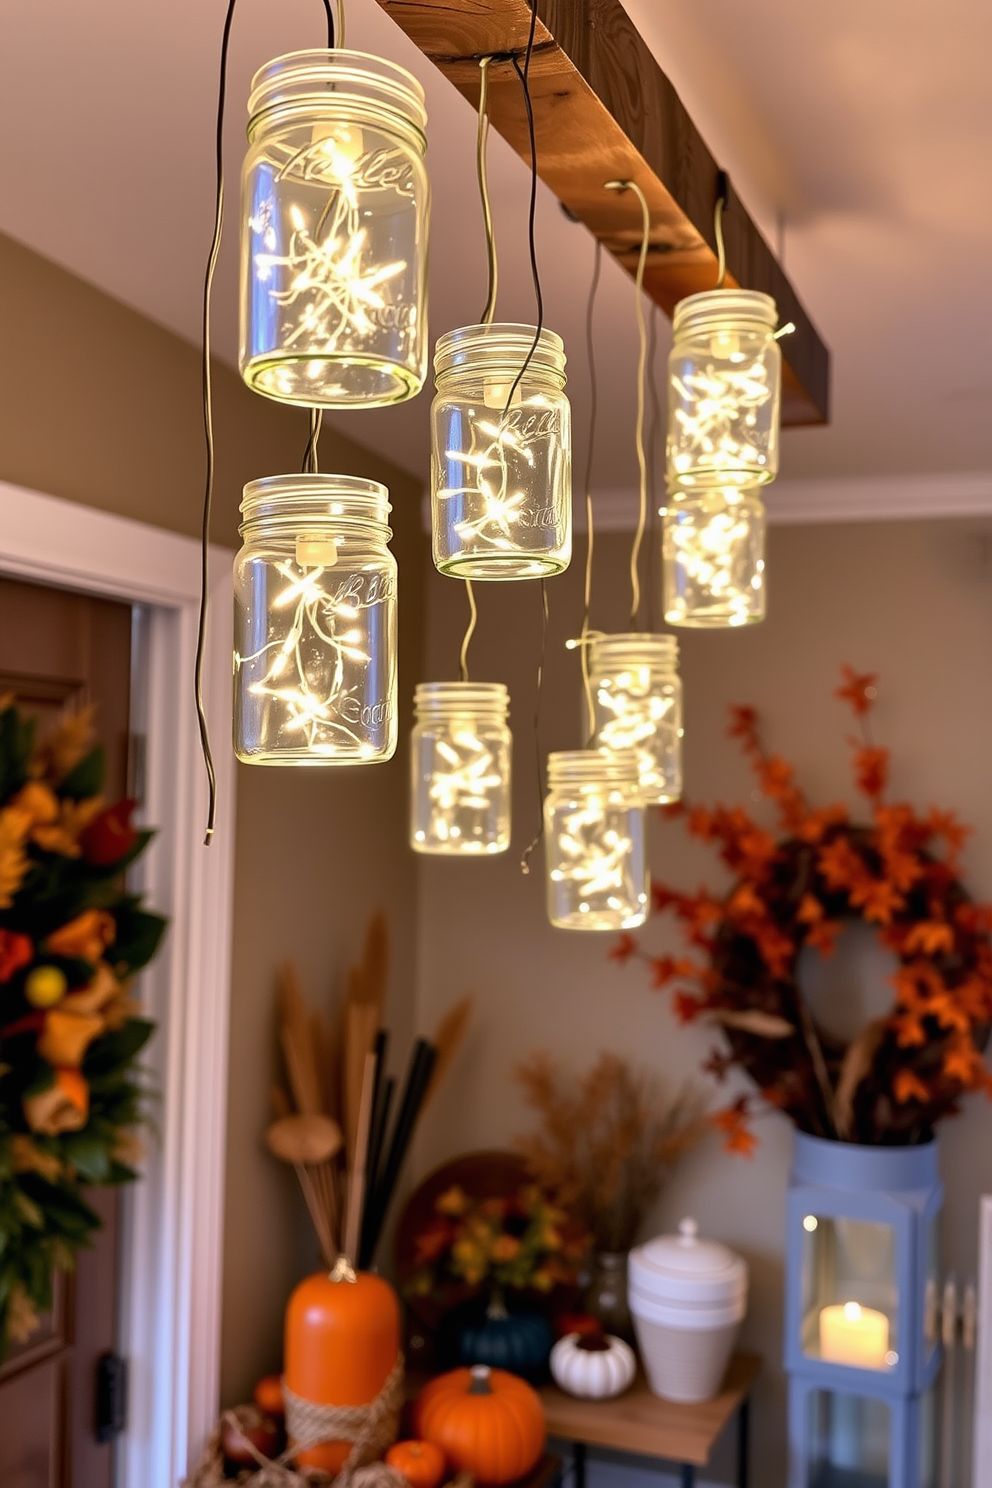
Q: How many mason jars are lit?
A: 8